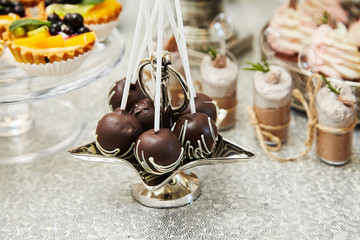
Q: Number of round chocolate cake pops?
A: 6